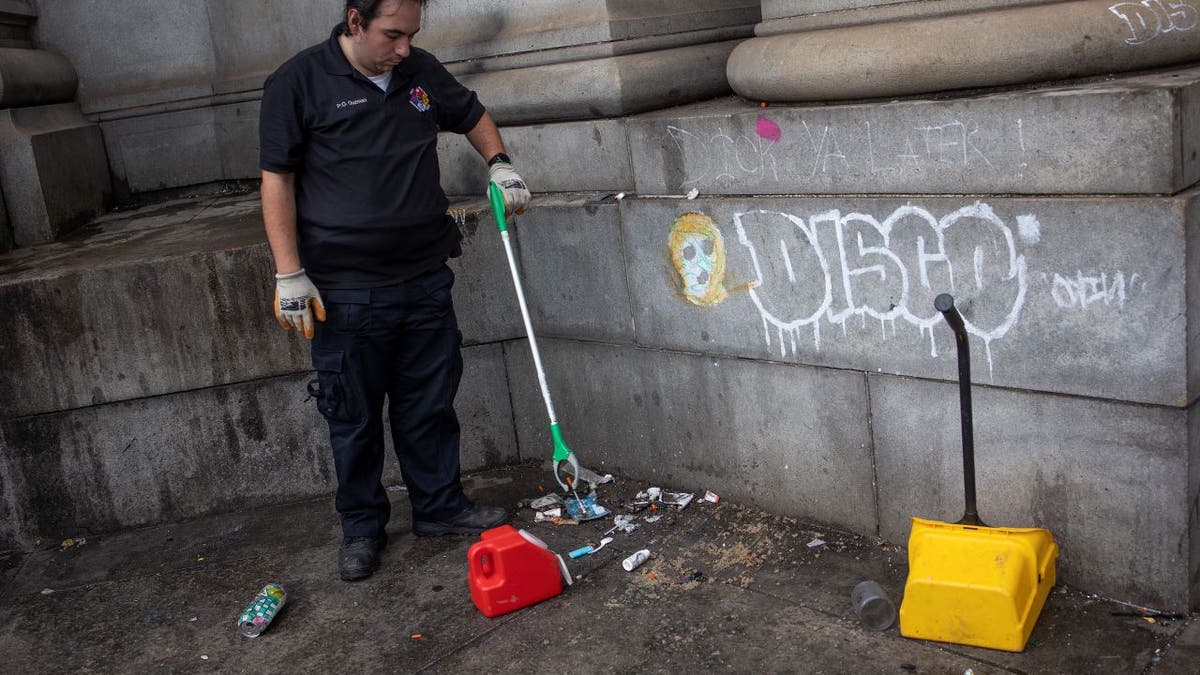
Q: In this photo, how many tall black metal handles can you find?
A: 1